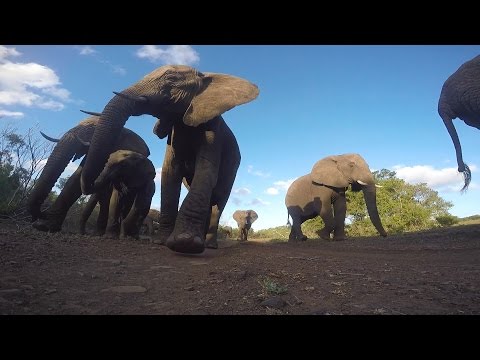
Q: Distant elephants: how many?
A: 1